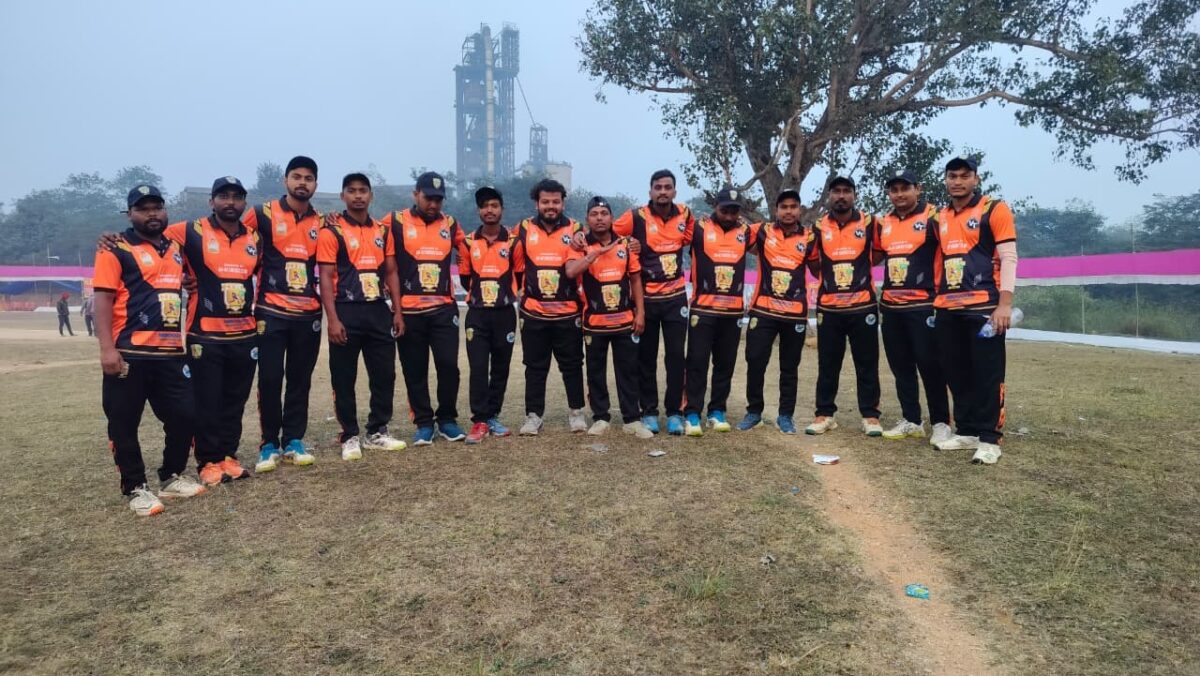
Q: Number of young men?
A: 14